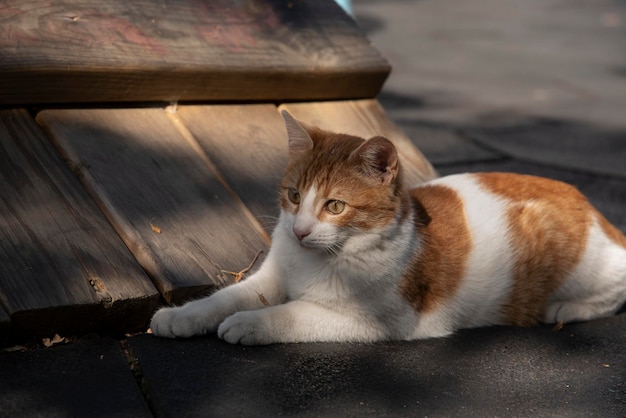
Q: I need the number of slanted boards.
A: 4